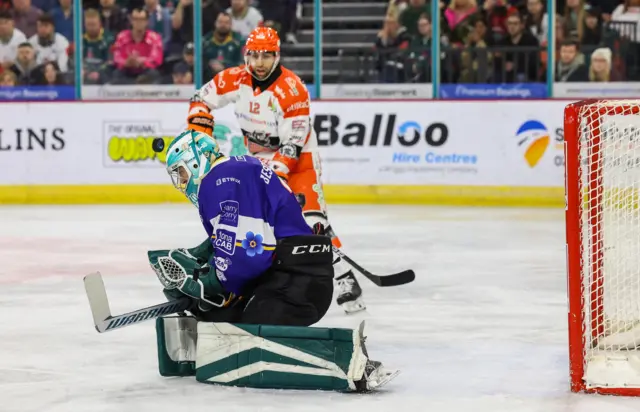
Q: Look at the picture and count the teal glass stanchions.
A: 5